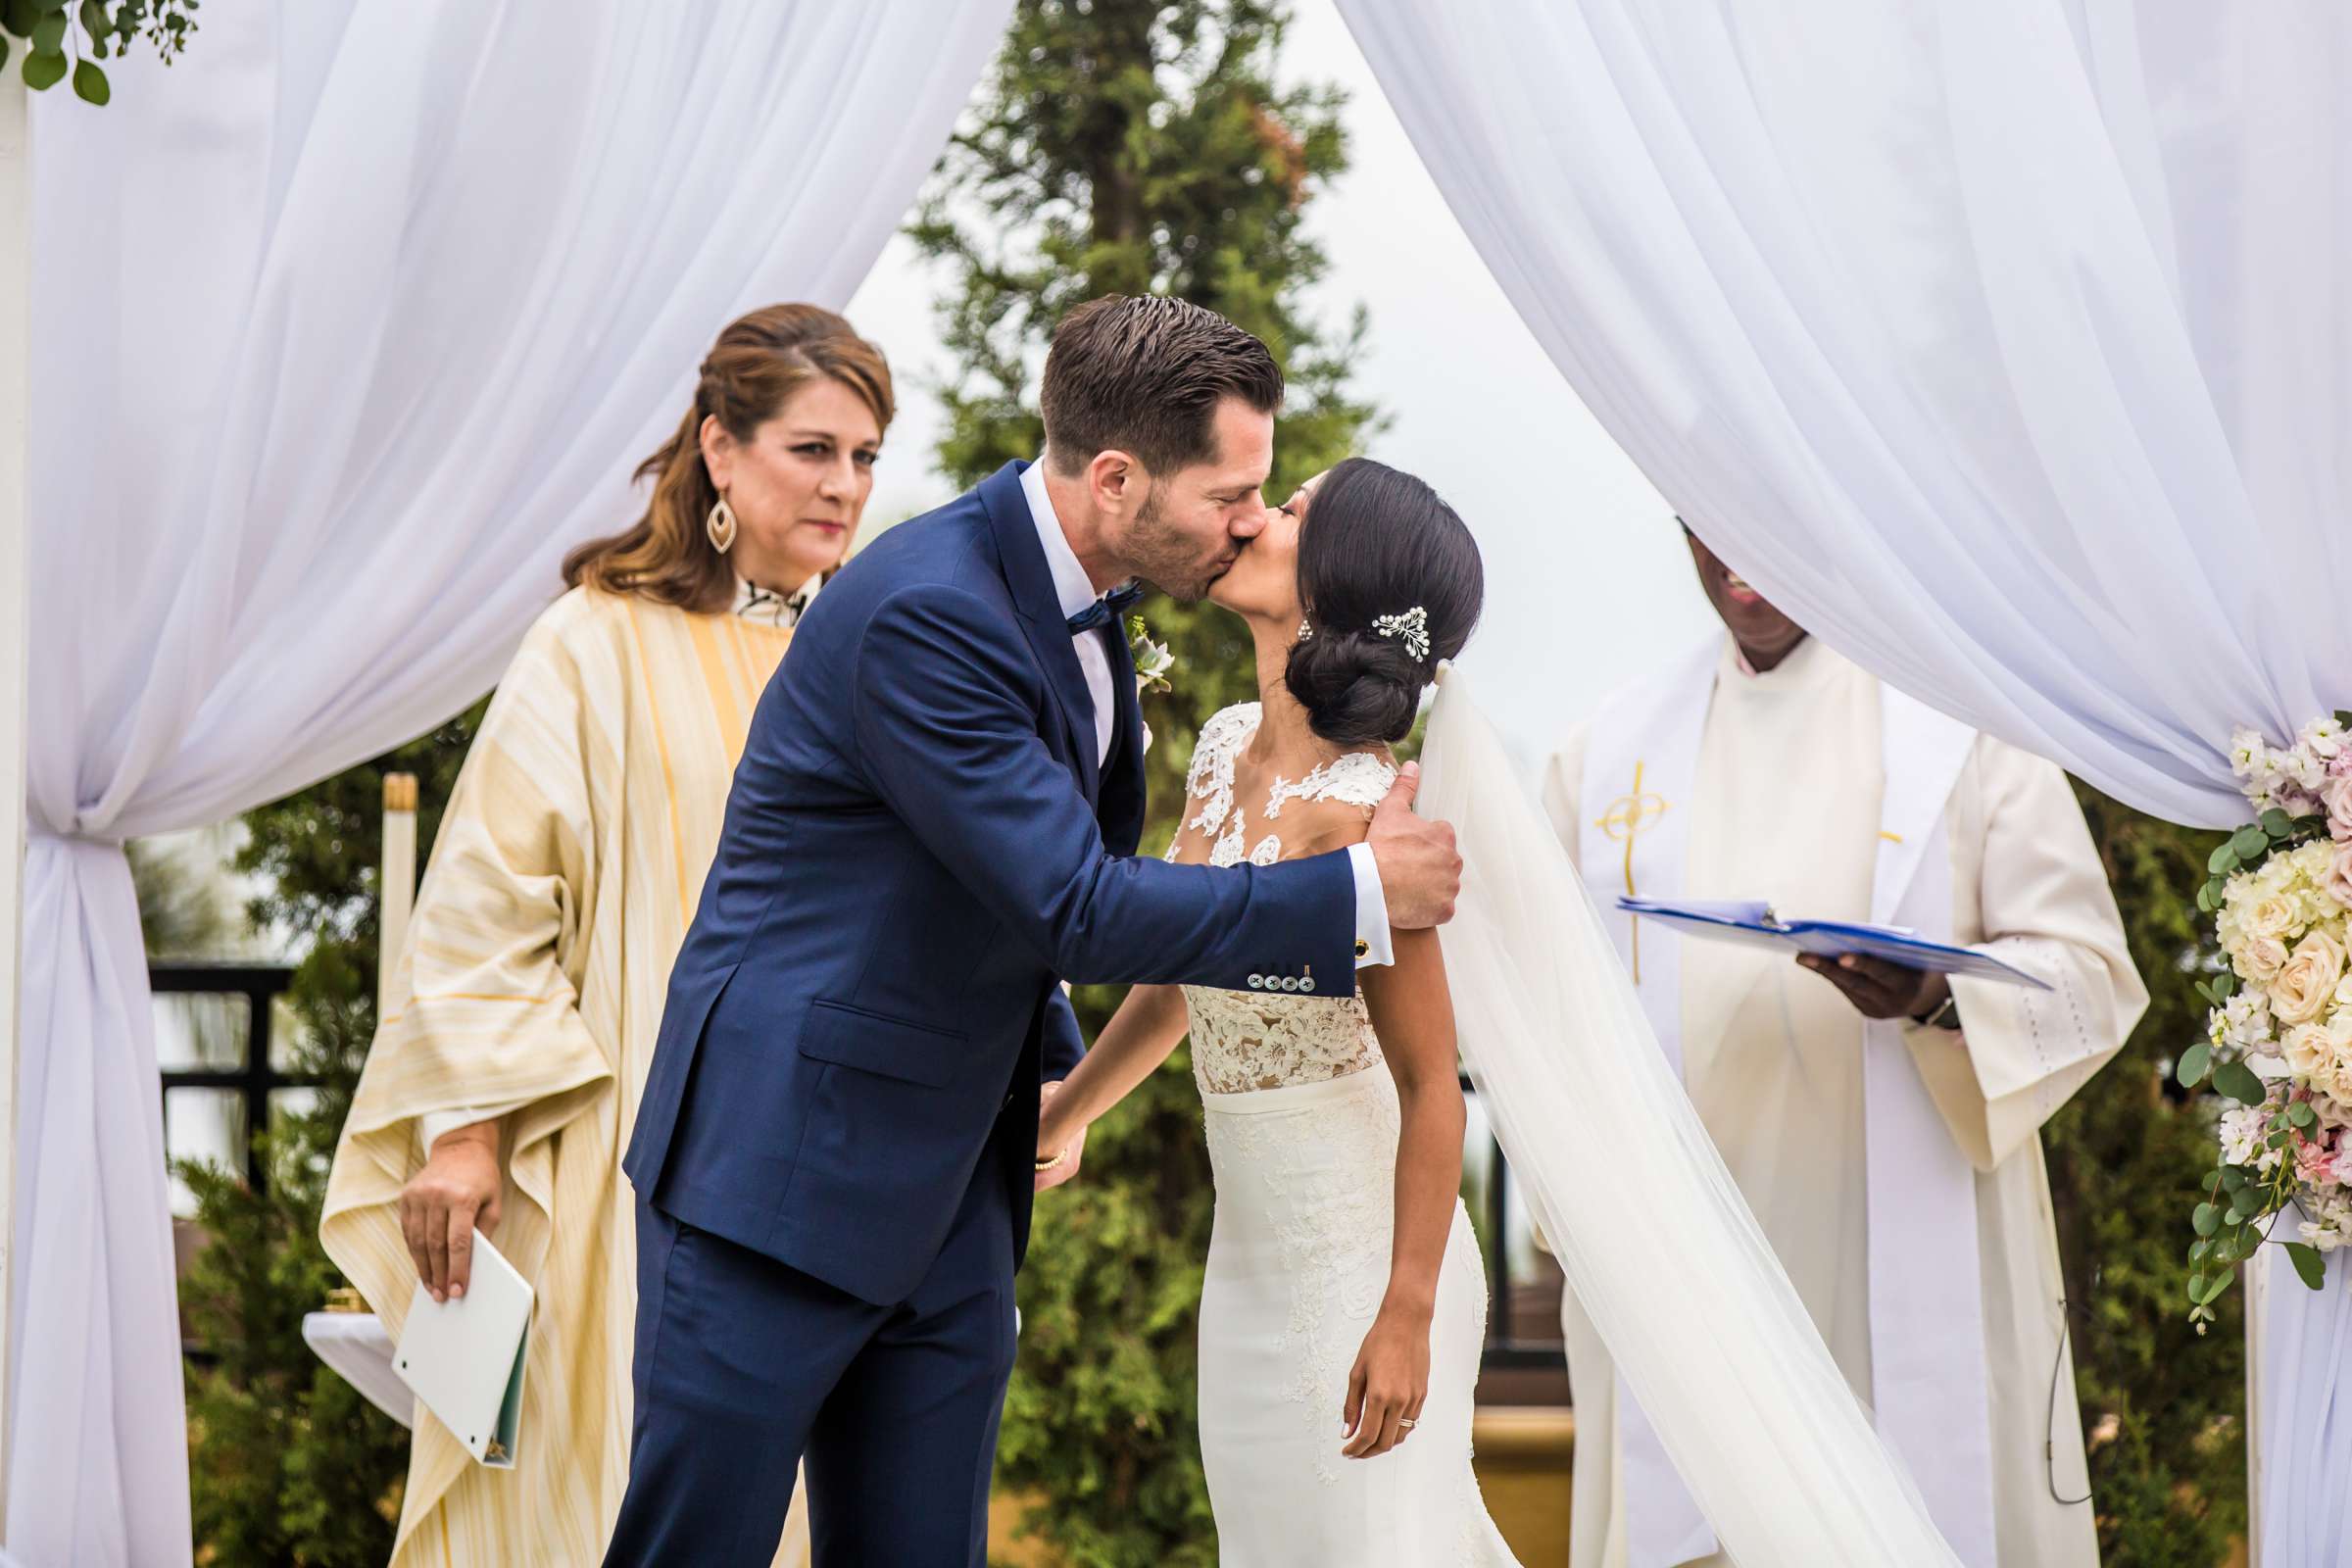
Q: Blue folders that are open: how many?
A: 1